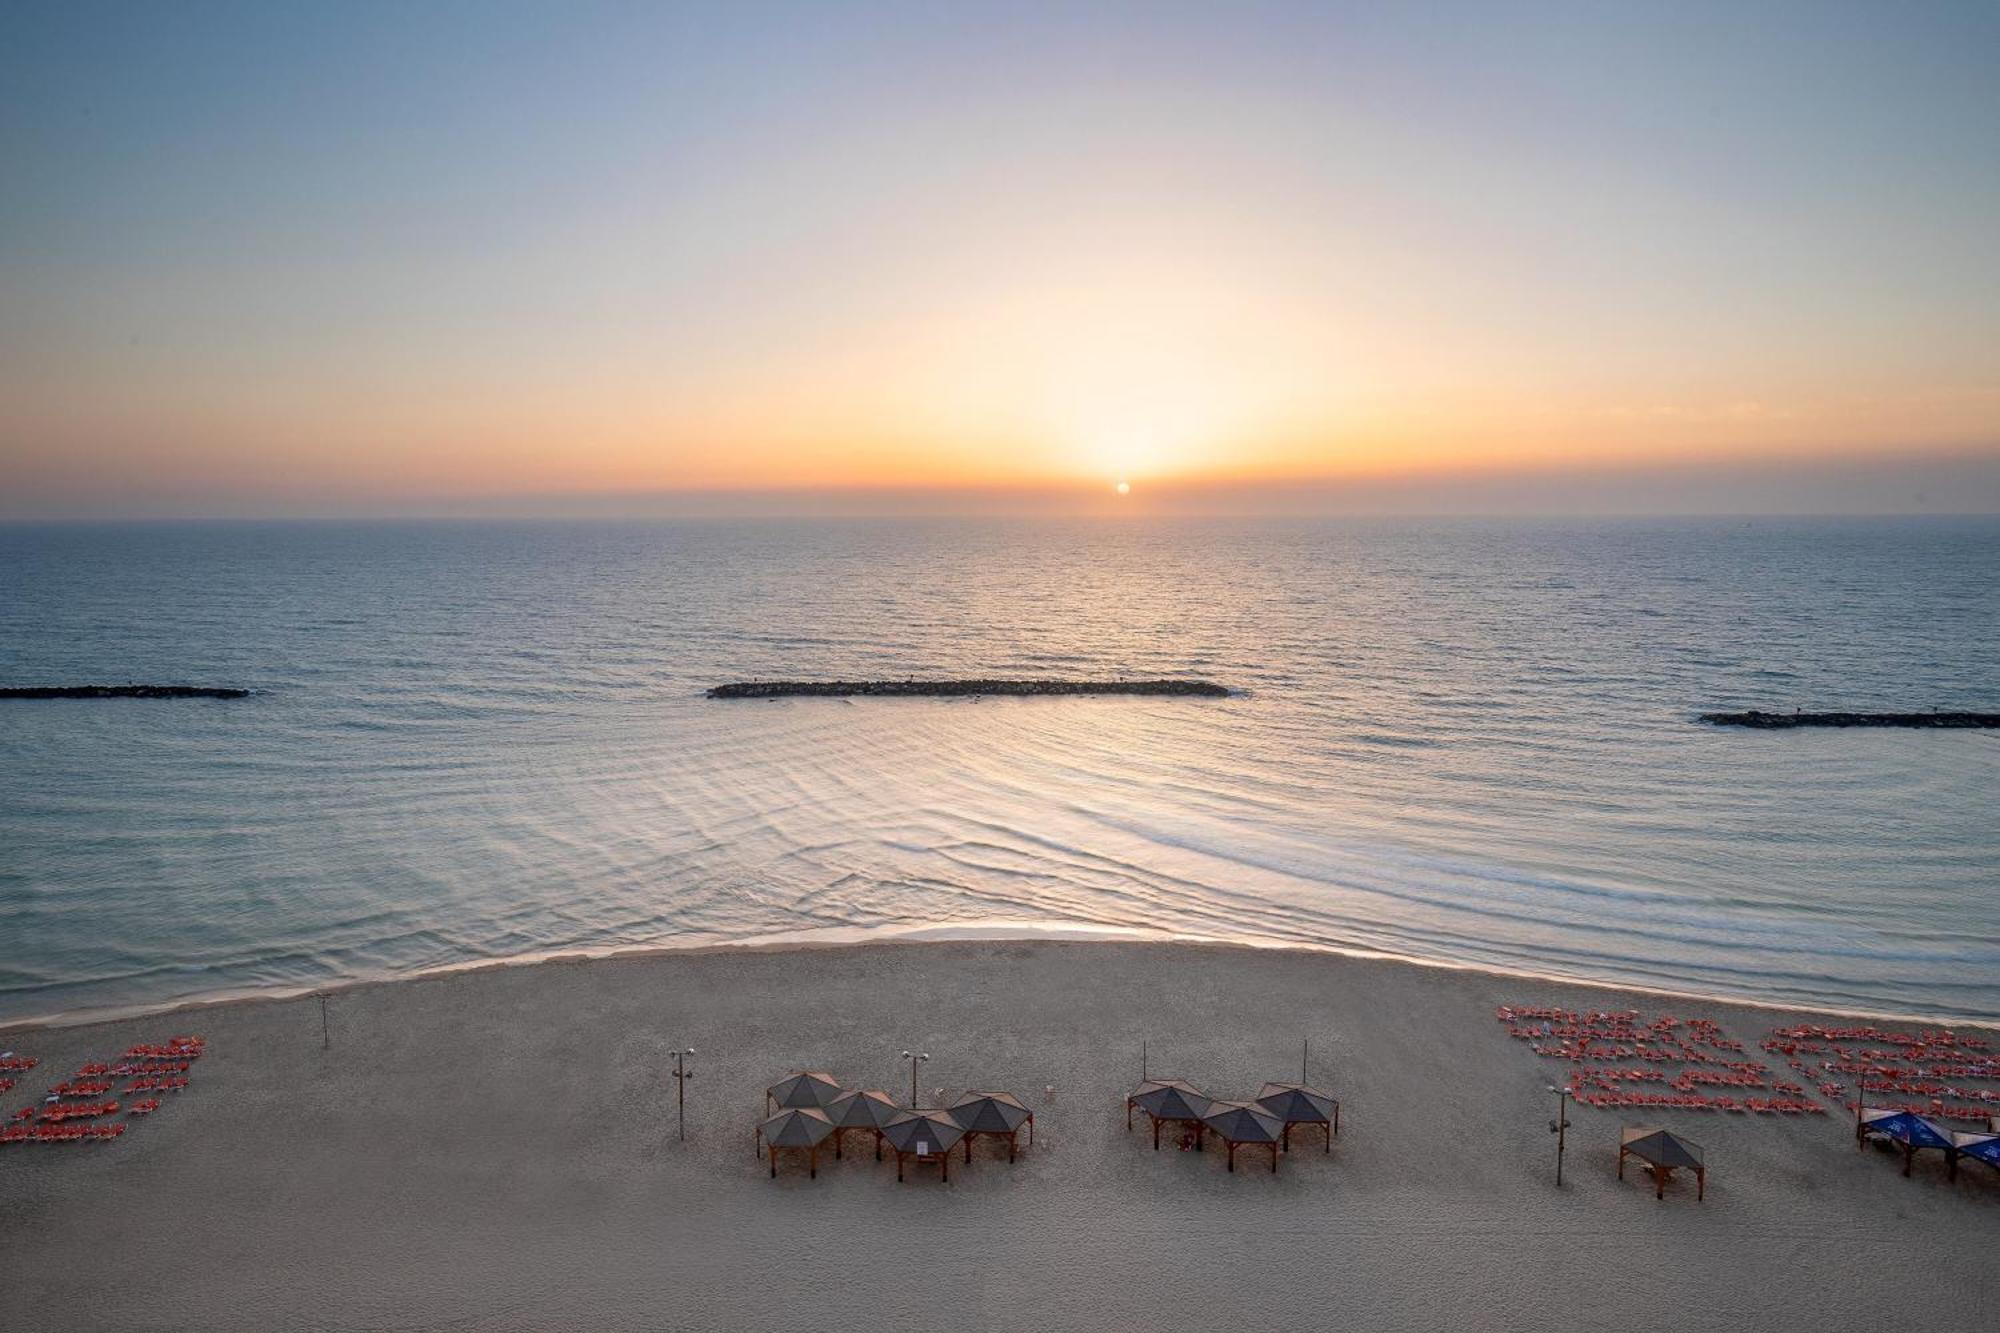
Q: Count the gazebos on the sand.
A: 11